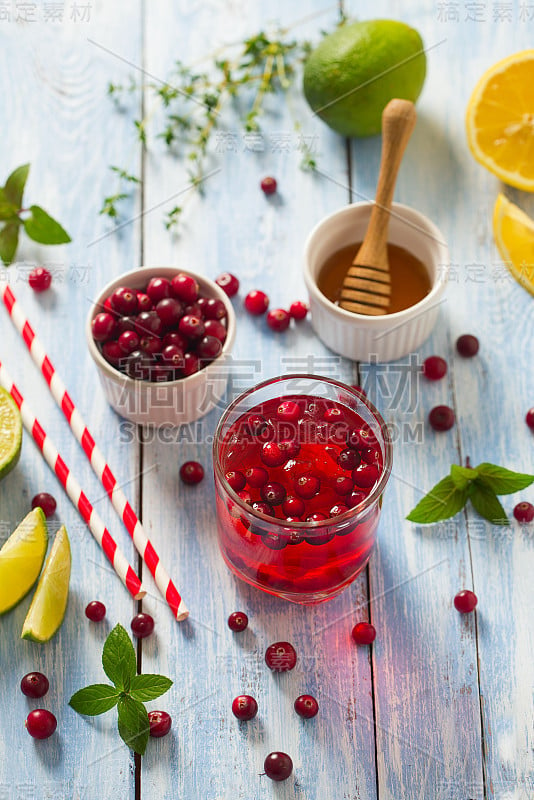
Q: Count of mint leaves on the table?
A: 12